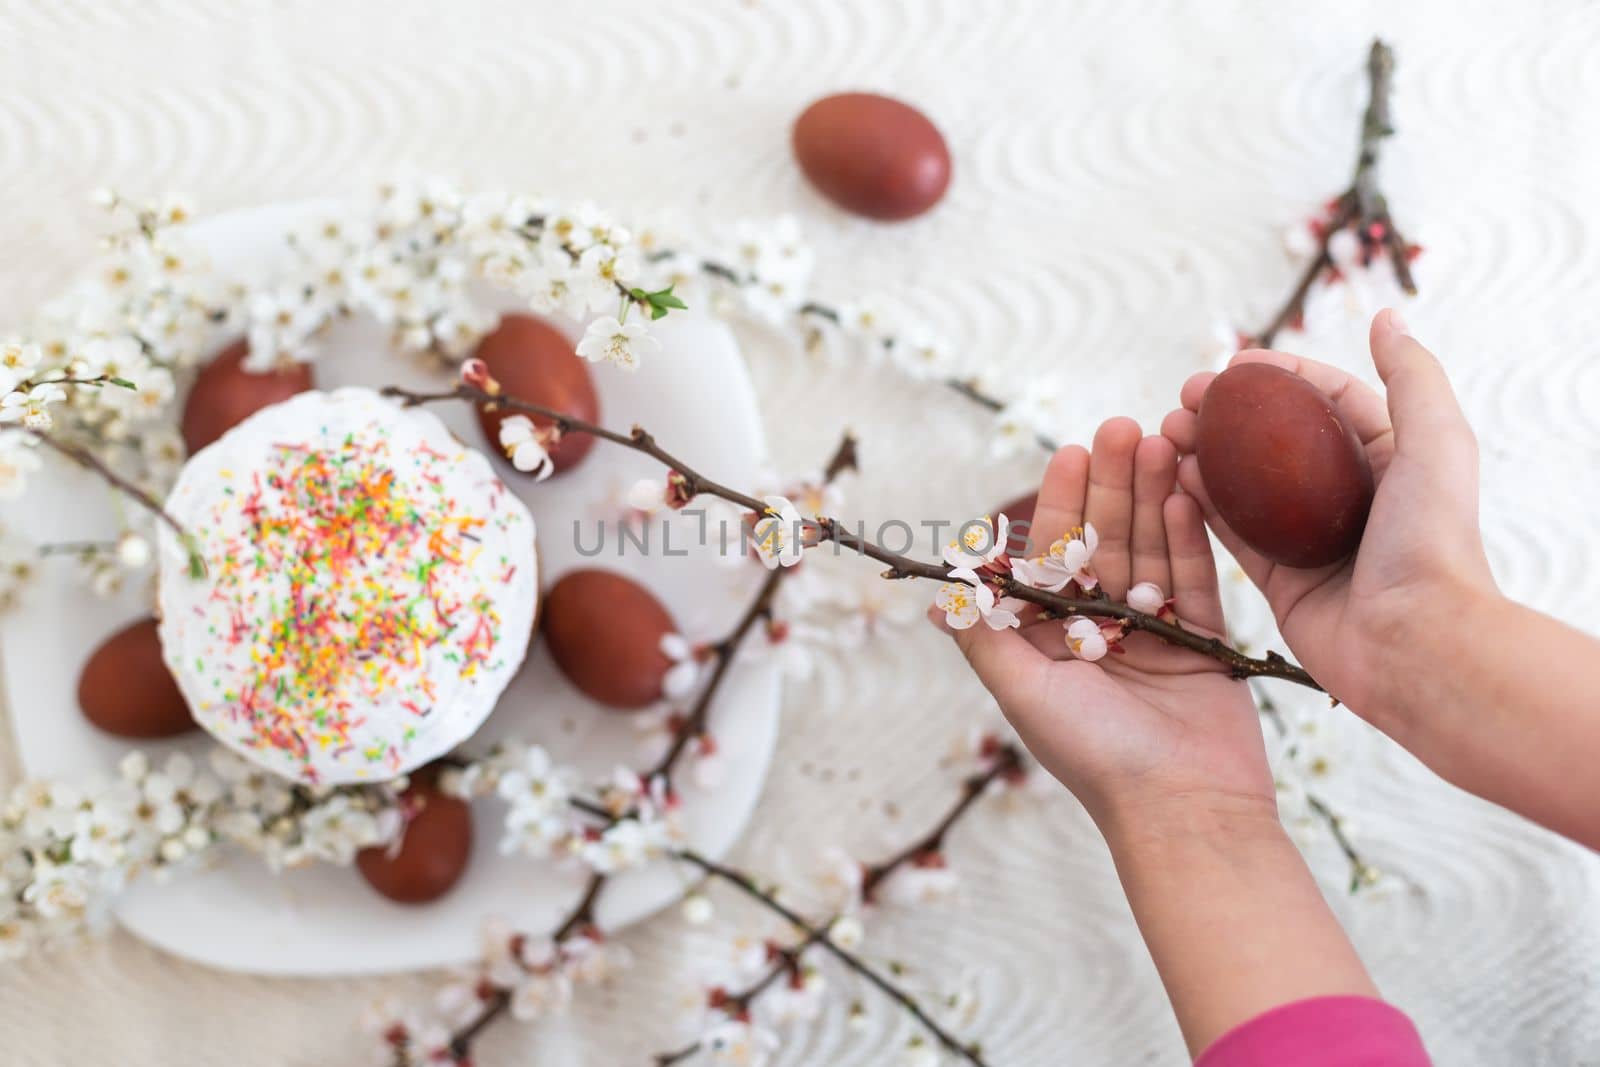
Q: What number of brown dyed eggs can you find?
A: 8